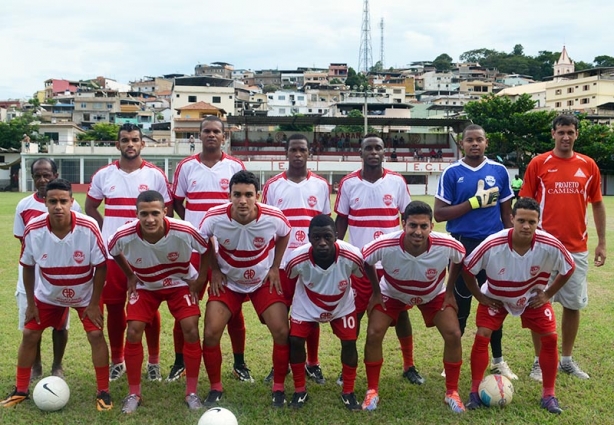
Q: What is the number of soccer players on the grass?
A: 11